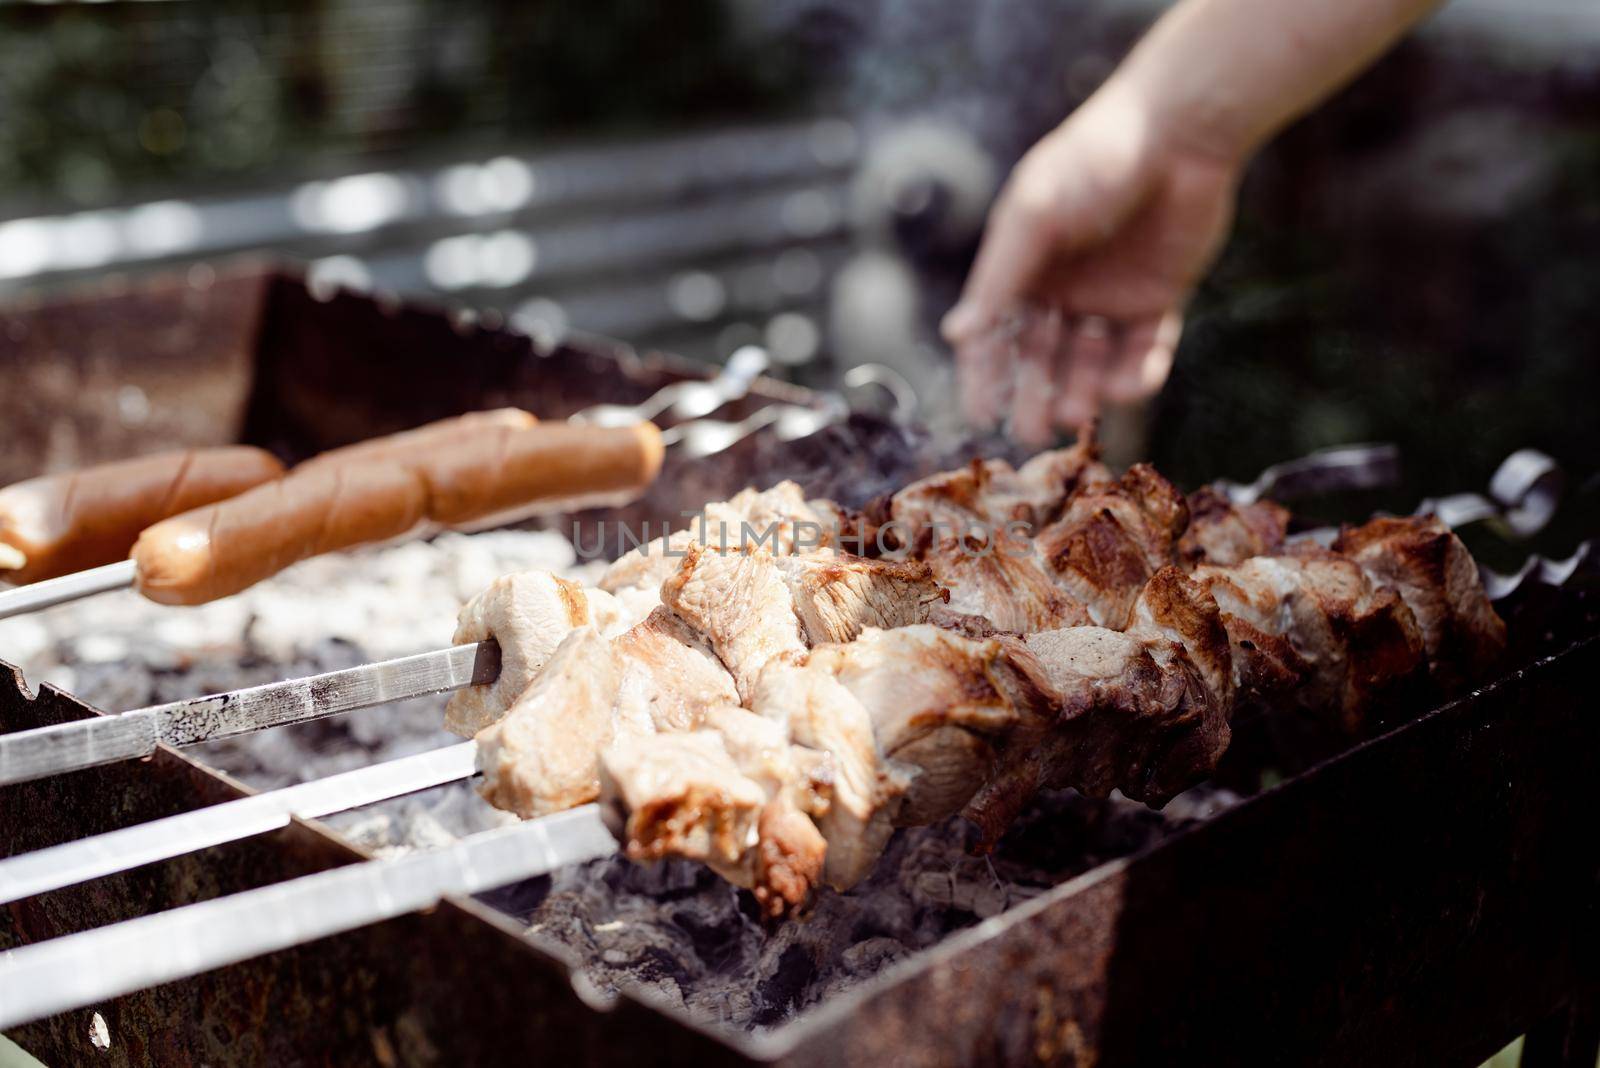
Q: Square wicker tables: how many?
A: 0